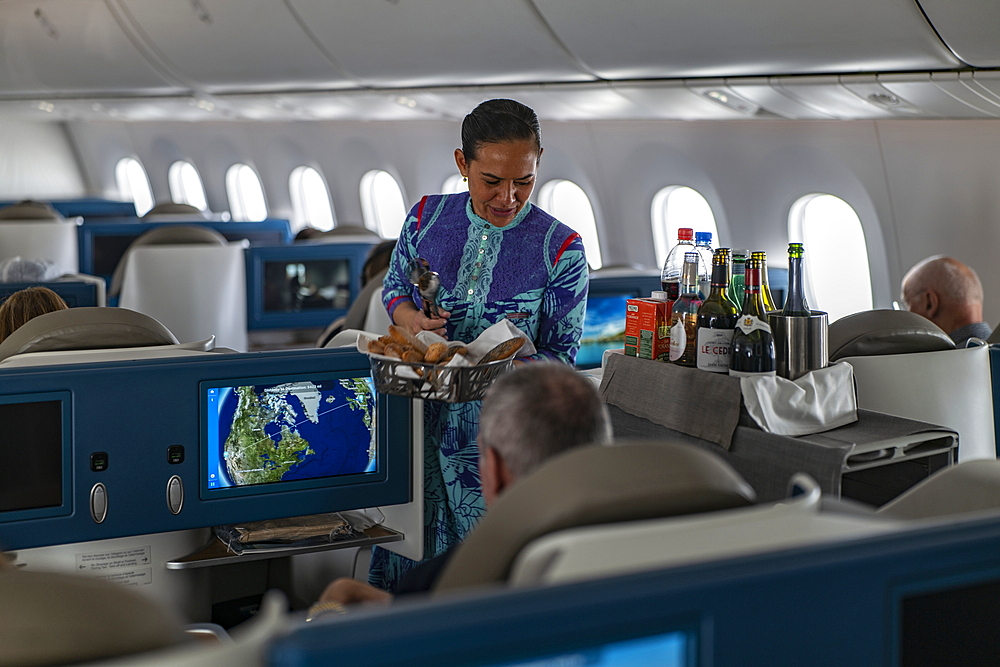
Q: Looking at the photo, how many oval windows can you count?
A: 9